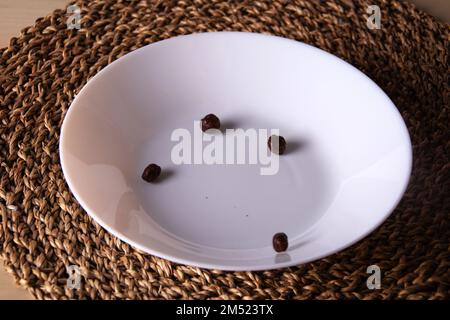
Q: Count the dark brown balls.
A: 4